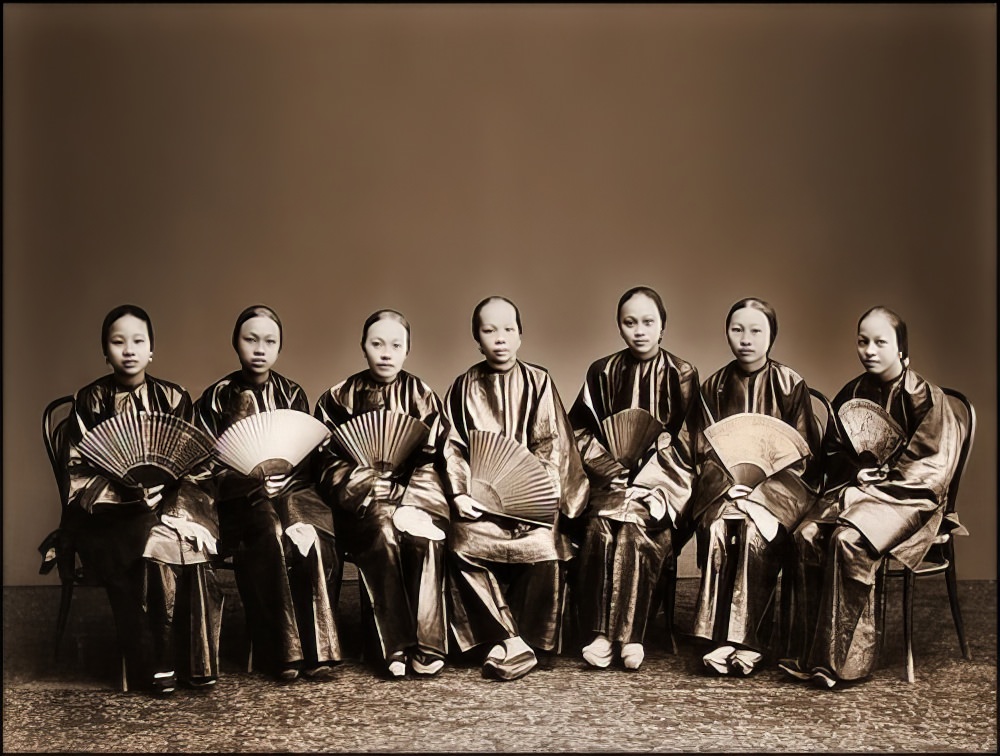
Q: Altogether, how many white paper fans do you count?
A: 1